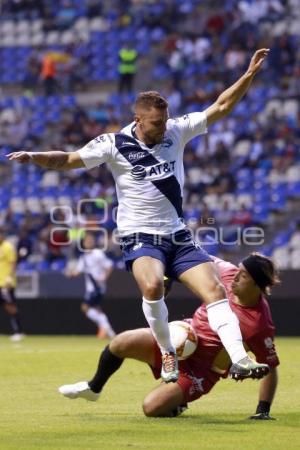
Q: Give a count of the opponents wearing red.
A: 1